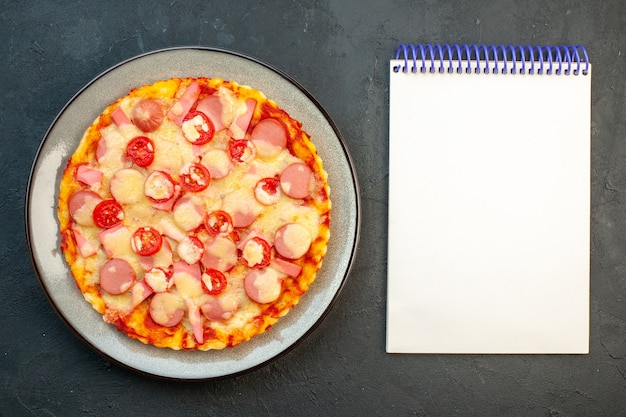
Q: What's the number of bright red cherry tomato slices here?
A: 13